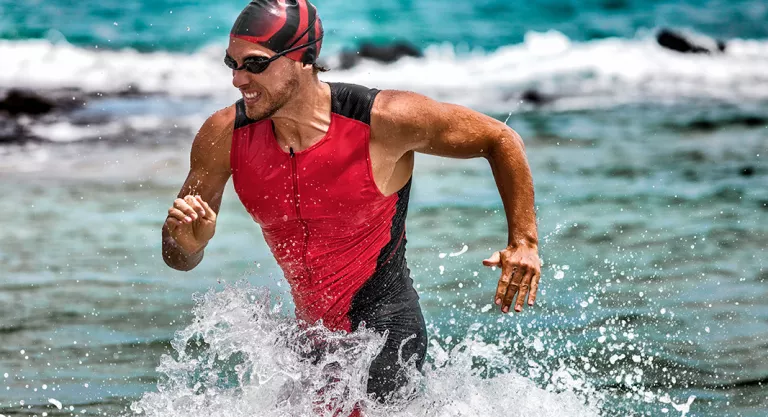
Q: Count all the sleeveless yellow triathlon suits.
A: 0